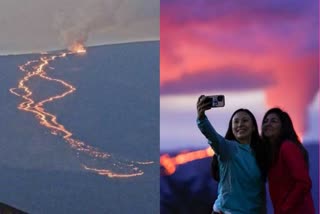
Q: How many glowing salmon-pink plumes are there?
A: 1